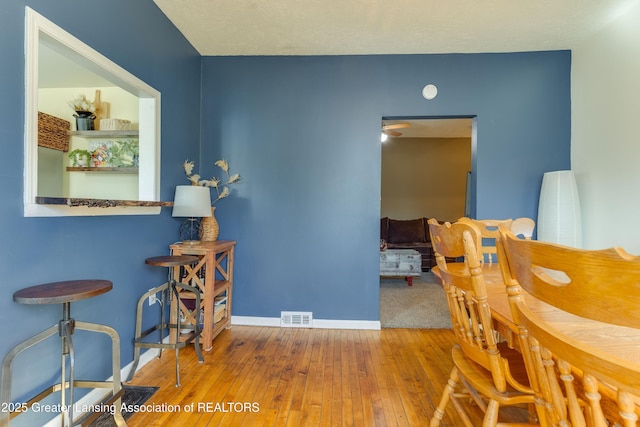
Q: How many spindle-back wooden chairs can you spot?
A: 4